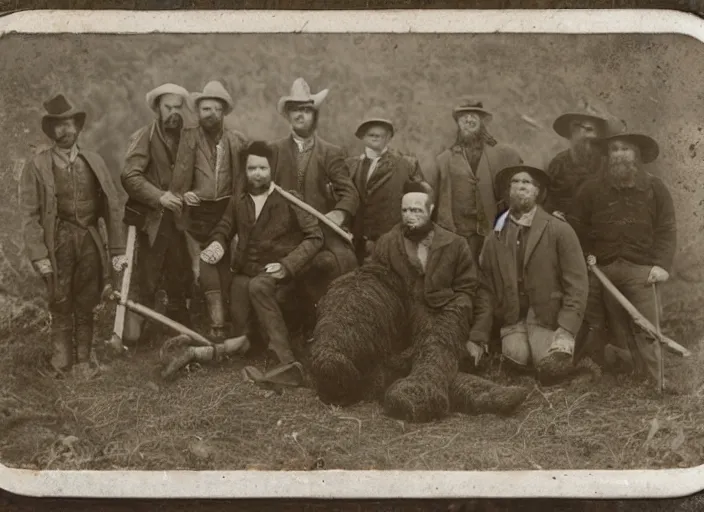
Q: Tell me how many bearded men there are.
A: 10